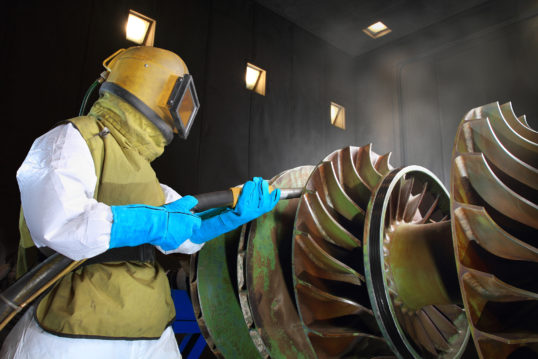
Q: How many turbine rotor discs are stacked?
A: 5